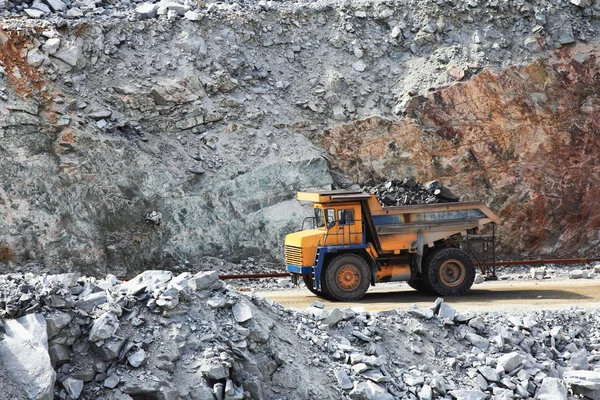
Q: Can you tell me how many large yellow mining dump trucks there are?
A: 1